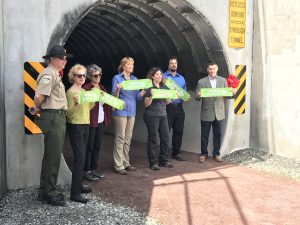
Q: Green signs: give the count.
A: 6